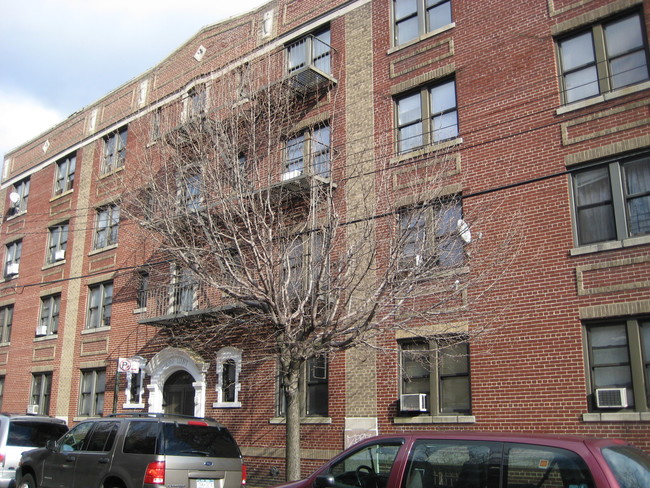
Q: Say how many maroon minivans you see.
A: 1